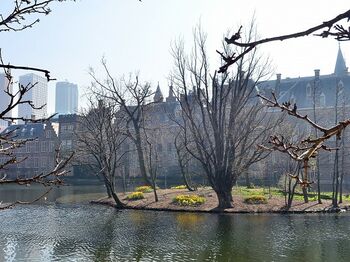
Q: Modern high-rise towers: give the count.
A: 3